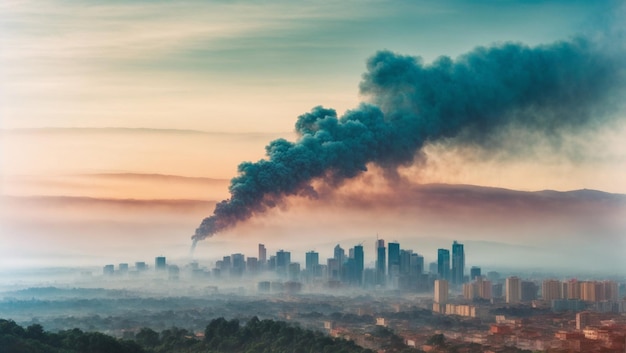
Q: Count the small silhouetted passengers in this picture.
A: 0